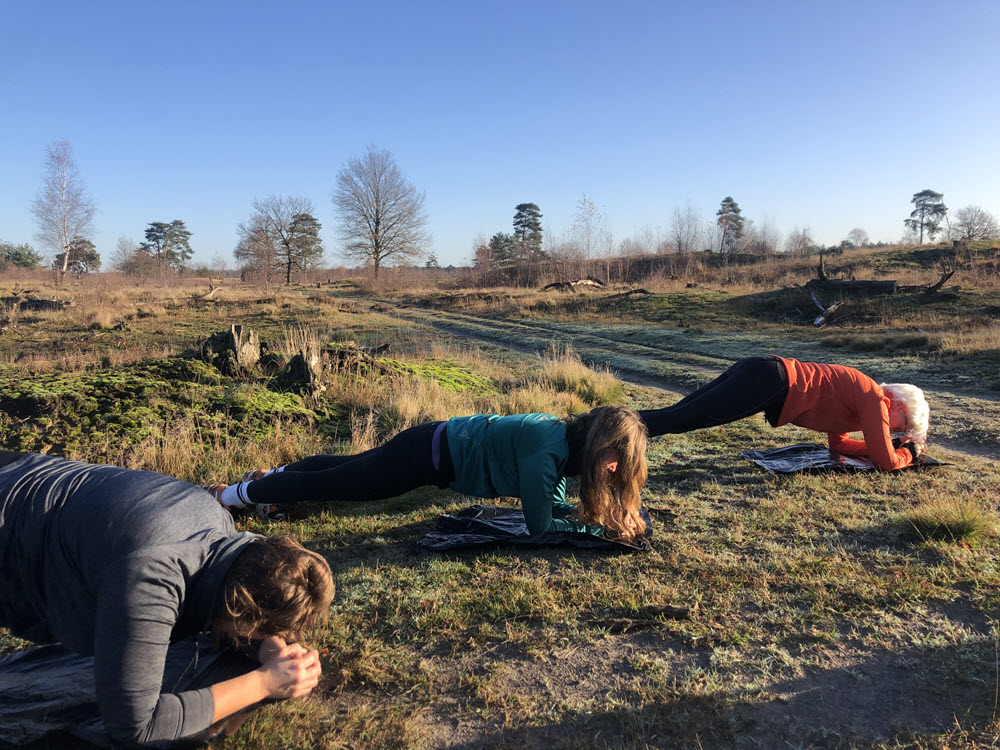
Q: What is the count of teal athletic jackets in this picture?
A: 1